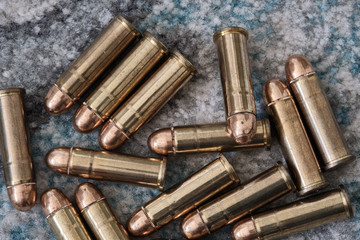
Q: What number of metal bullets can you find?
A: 14